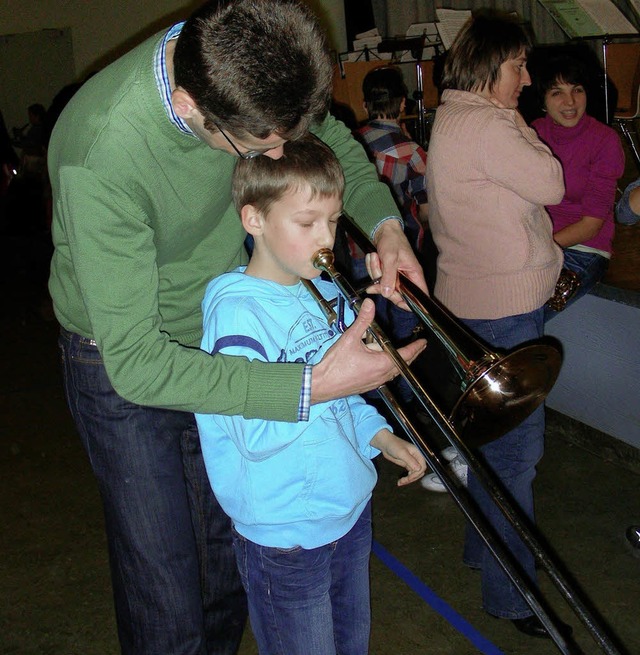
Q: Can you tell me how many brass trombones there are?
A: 1